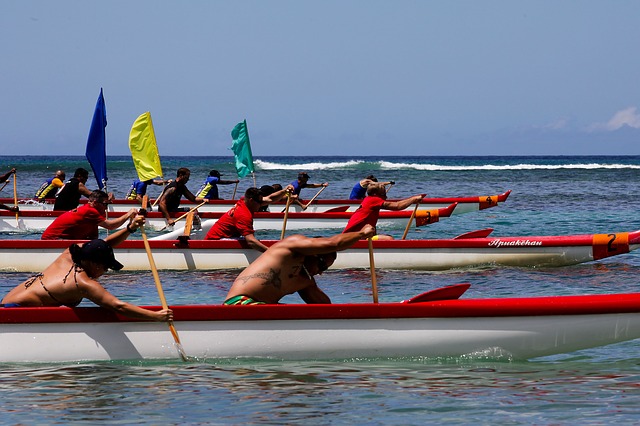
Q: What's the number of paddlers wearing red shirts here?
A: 3